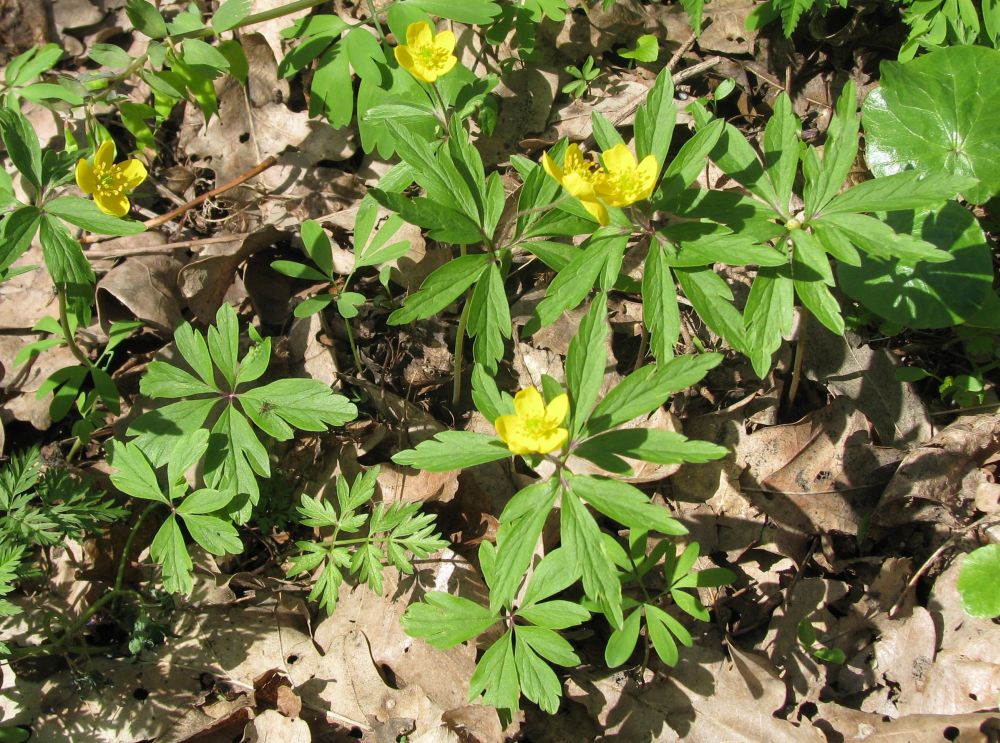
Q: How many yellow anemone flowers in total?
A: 5